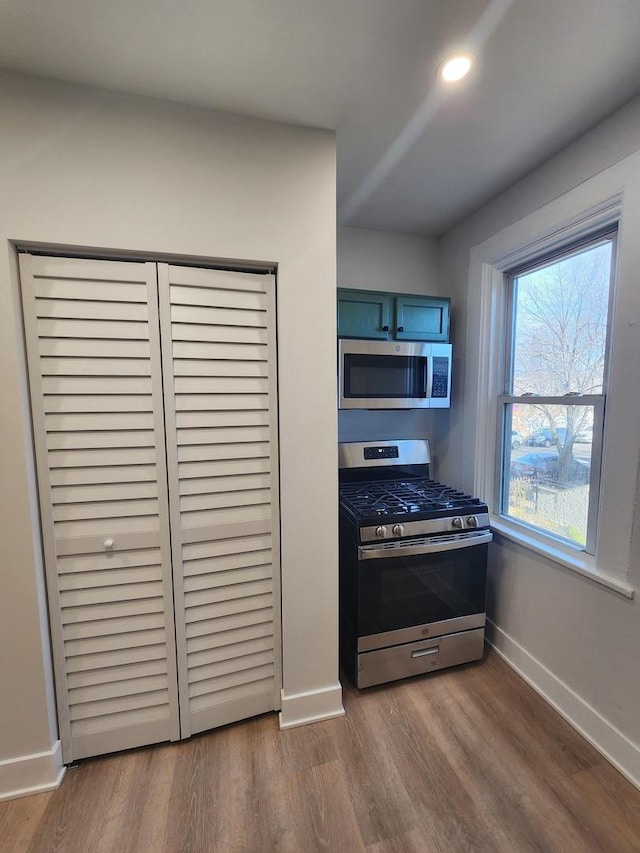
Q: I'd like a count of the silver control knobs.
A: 4